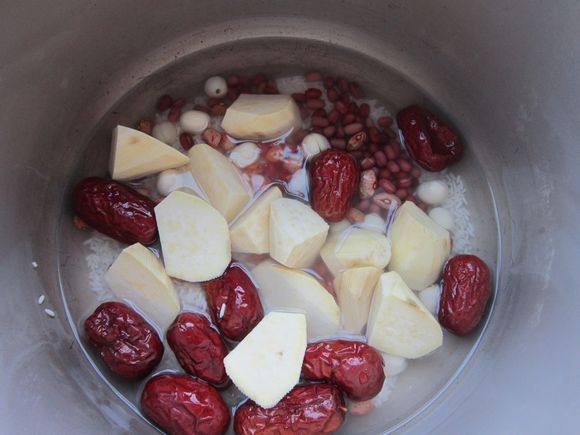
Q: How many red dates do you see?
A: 10